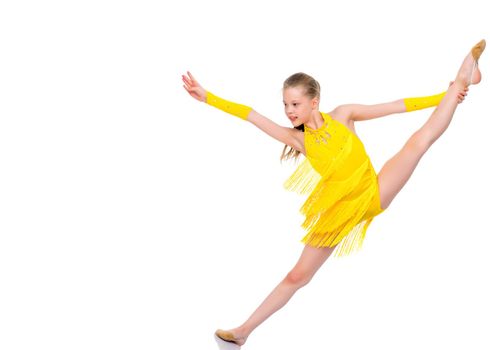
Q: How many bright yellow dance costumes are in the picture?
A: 1